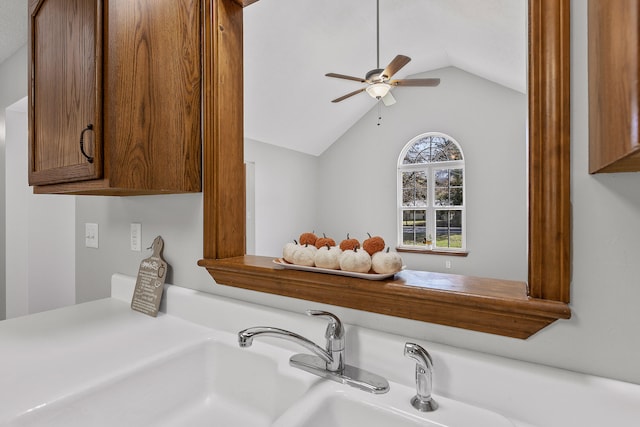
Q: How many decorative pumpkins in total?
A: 9